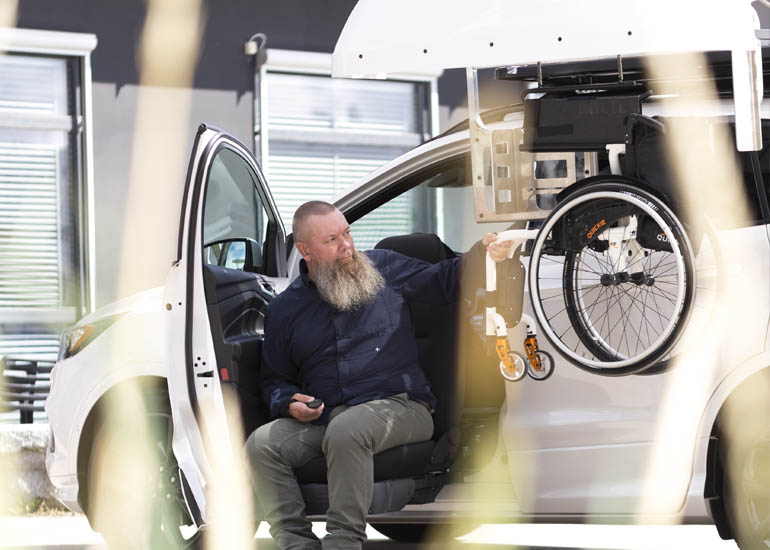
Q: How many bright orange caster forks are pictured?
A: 2